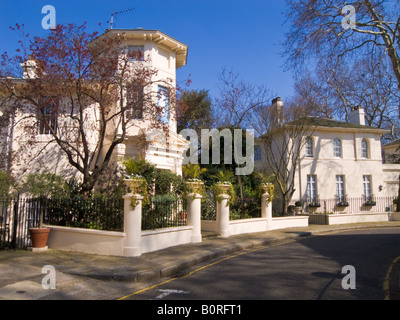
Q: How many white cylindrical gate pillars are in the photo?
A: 4